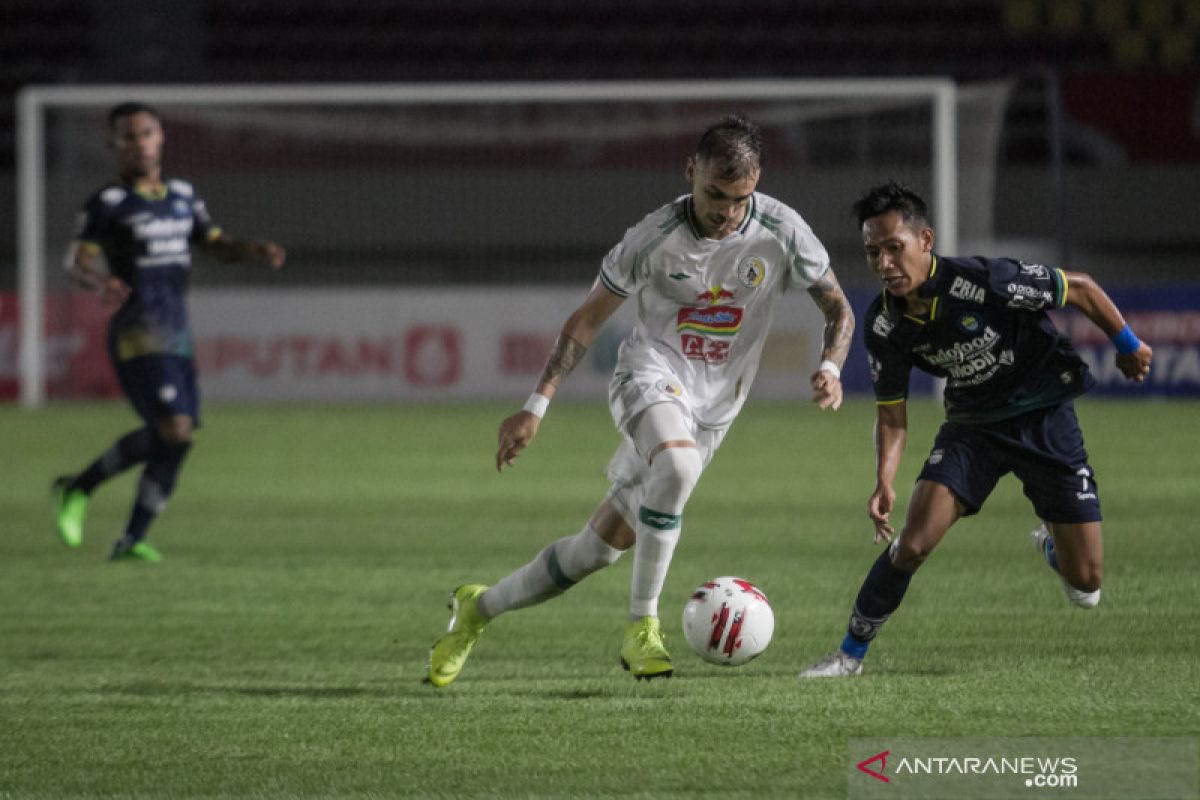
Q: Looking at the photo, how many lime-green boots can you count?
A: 4